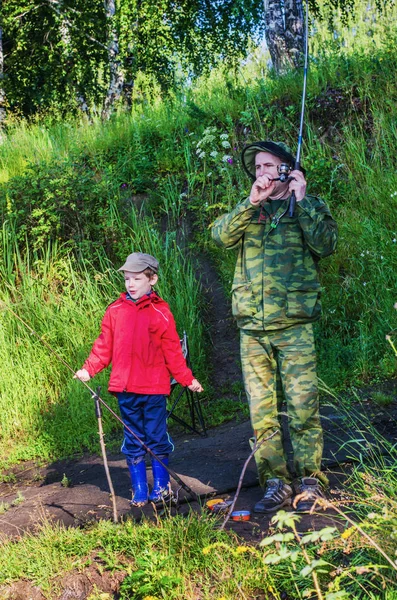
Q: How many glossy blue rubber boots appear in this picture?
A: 2